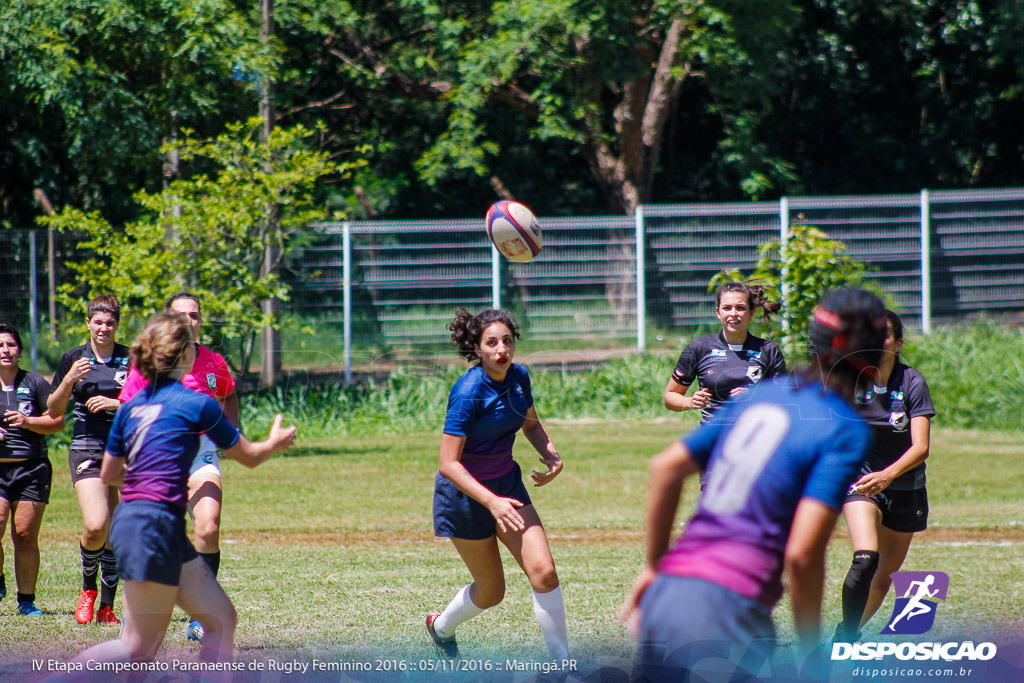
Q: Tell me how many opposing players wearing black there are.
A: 4